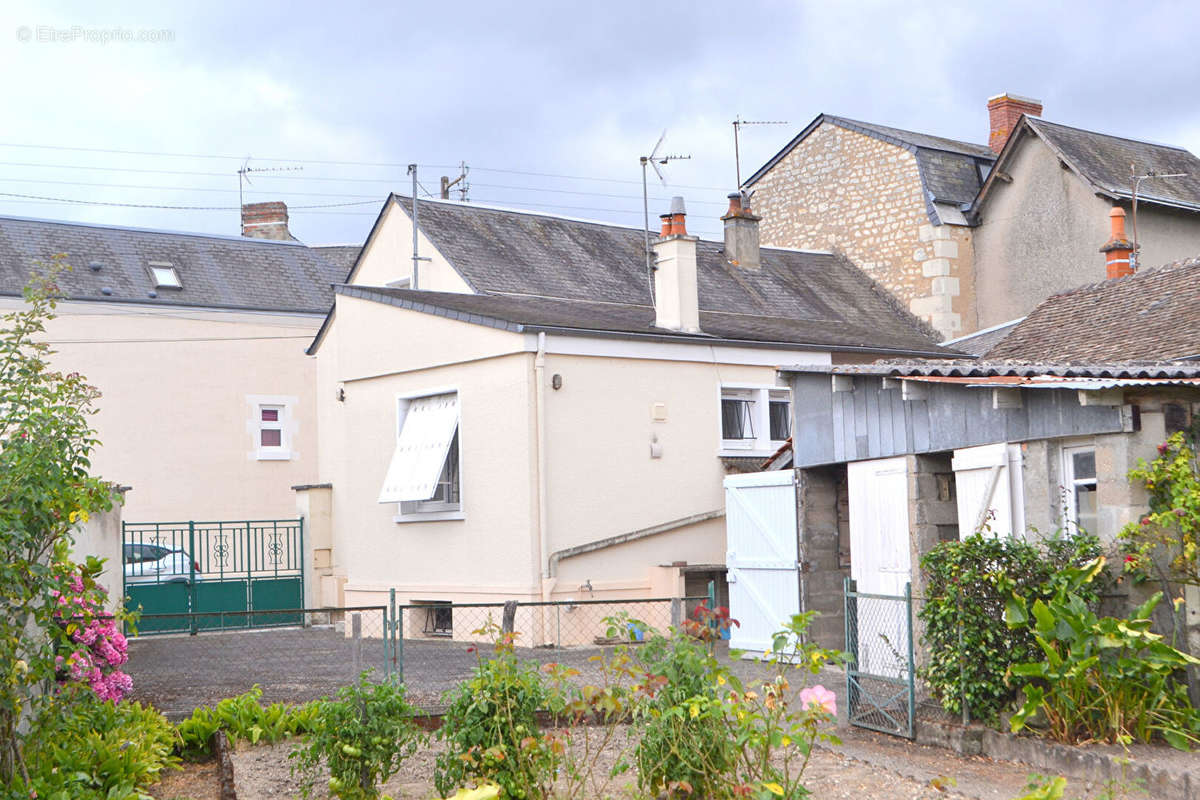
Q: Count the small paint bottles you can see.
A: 0